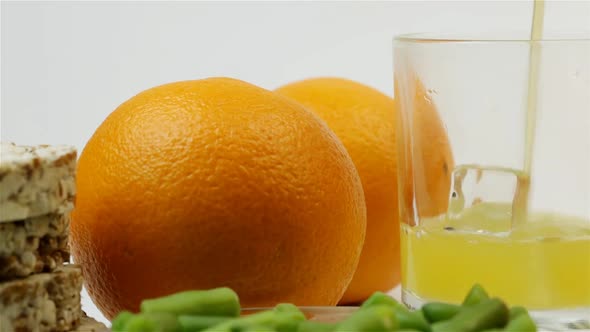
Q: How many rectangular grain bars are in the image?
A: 3